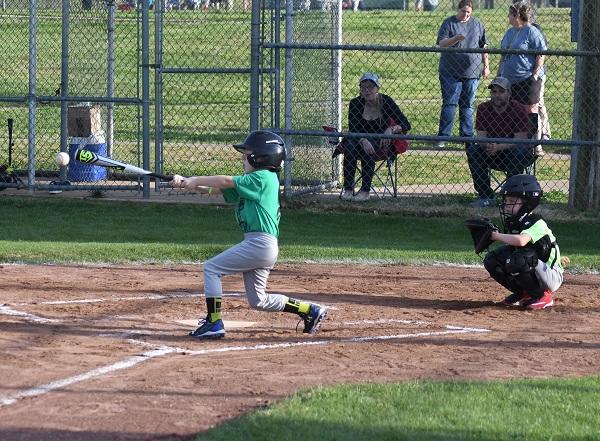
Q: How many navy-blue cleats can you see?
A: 2